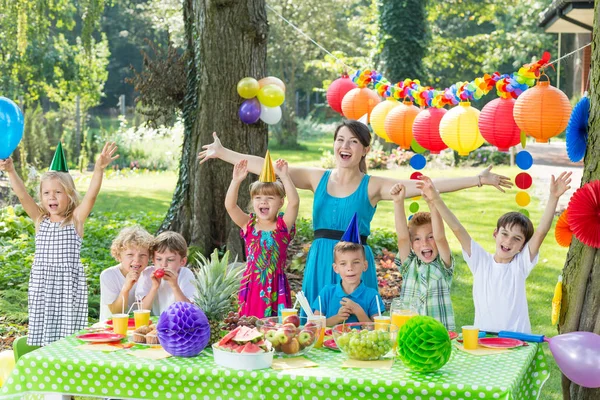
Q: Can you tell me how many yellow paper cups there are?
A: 5